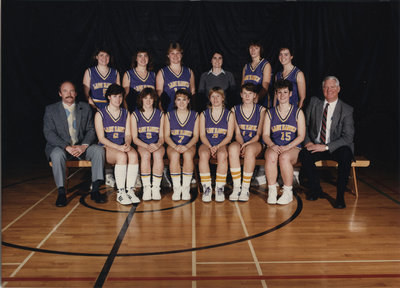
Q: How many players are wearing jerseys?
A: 11